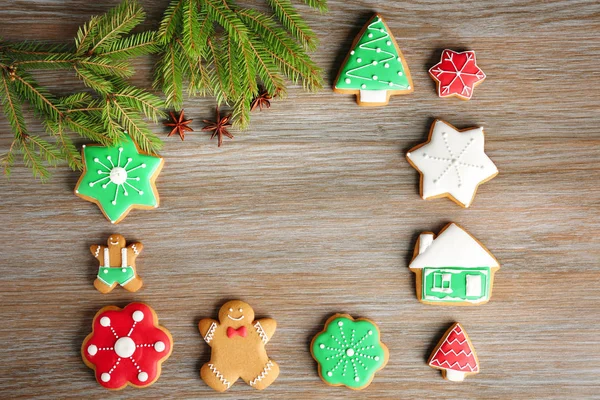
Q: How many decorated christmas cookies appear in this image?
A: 10